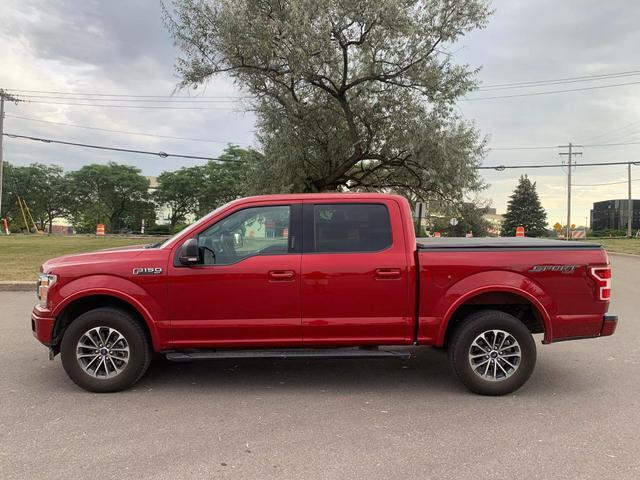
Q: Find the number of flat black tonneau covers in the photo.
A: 1